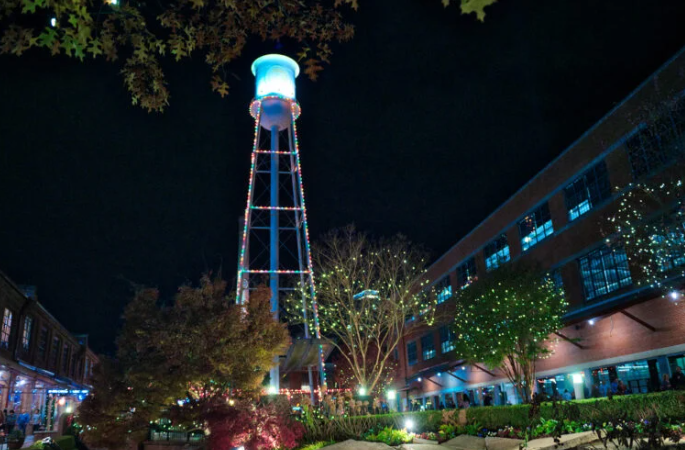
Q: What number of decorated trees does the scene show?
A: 3